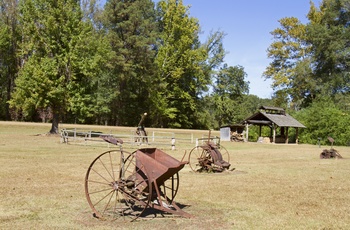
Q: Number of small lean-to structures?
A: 1